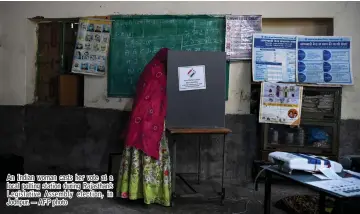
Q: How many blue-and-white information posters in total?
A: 2